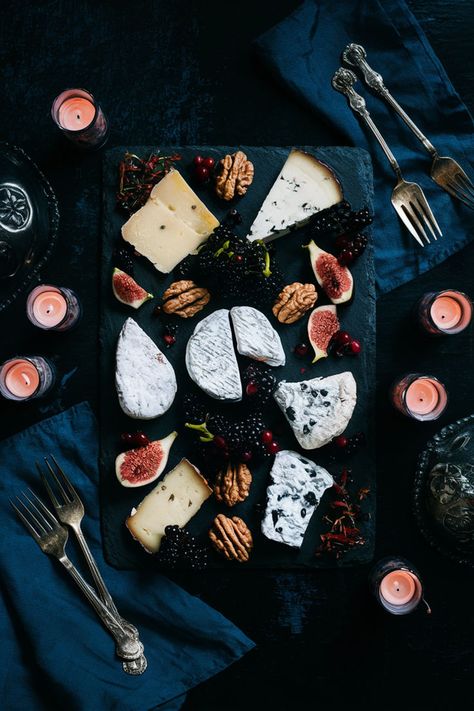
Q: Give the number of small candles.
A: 6